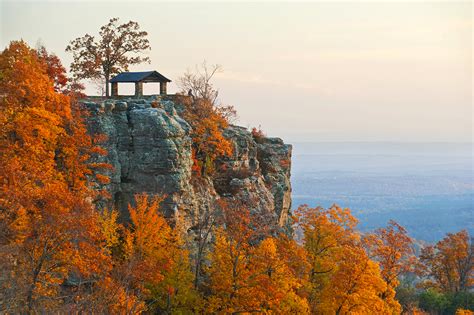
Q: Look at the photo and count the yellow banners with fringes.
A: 0